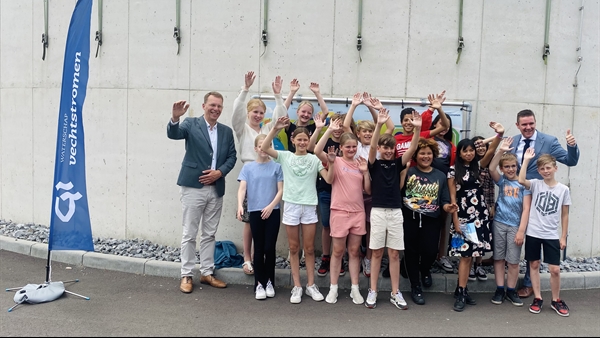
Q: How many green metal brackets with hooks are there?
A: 7